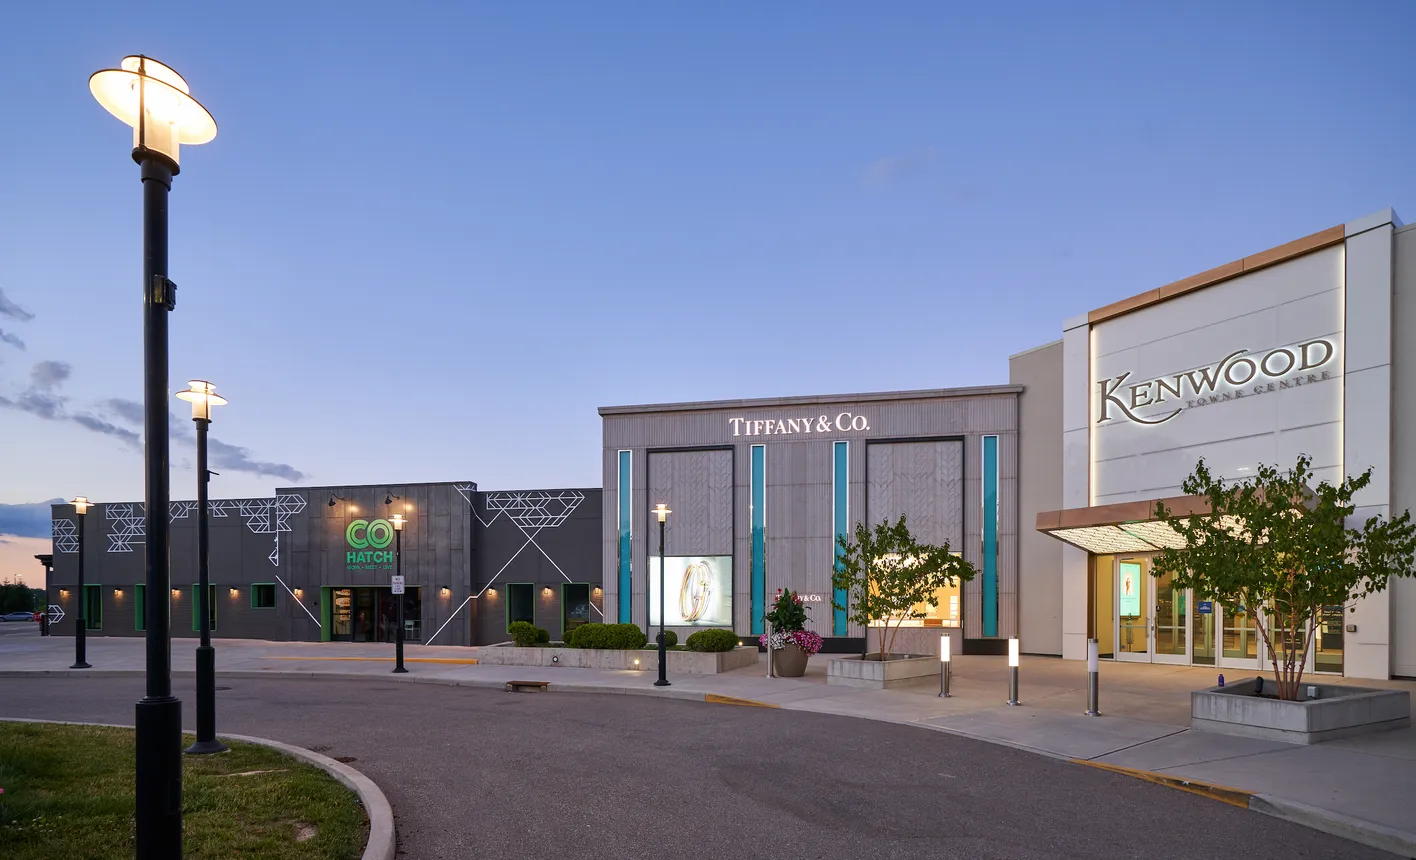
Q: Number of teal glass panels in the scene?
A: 4